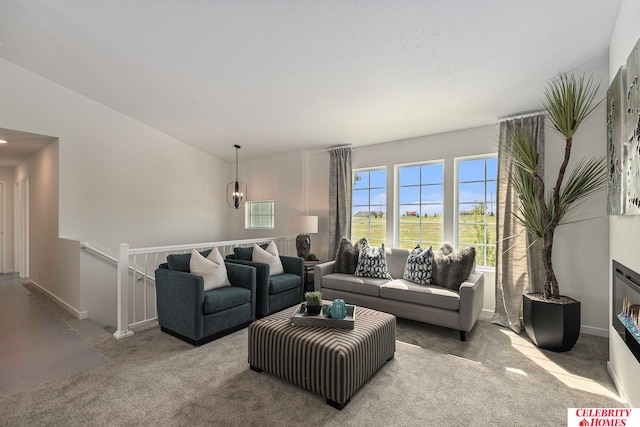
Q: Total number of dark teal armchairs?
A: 2